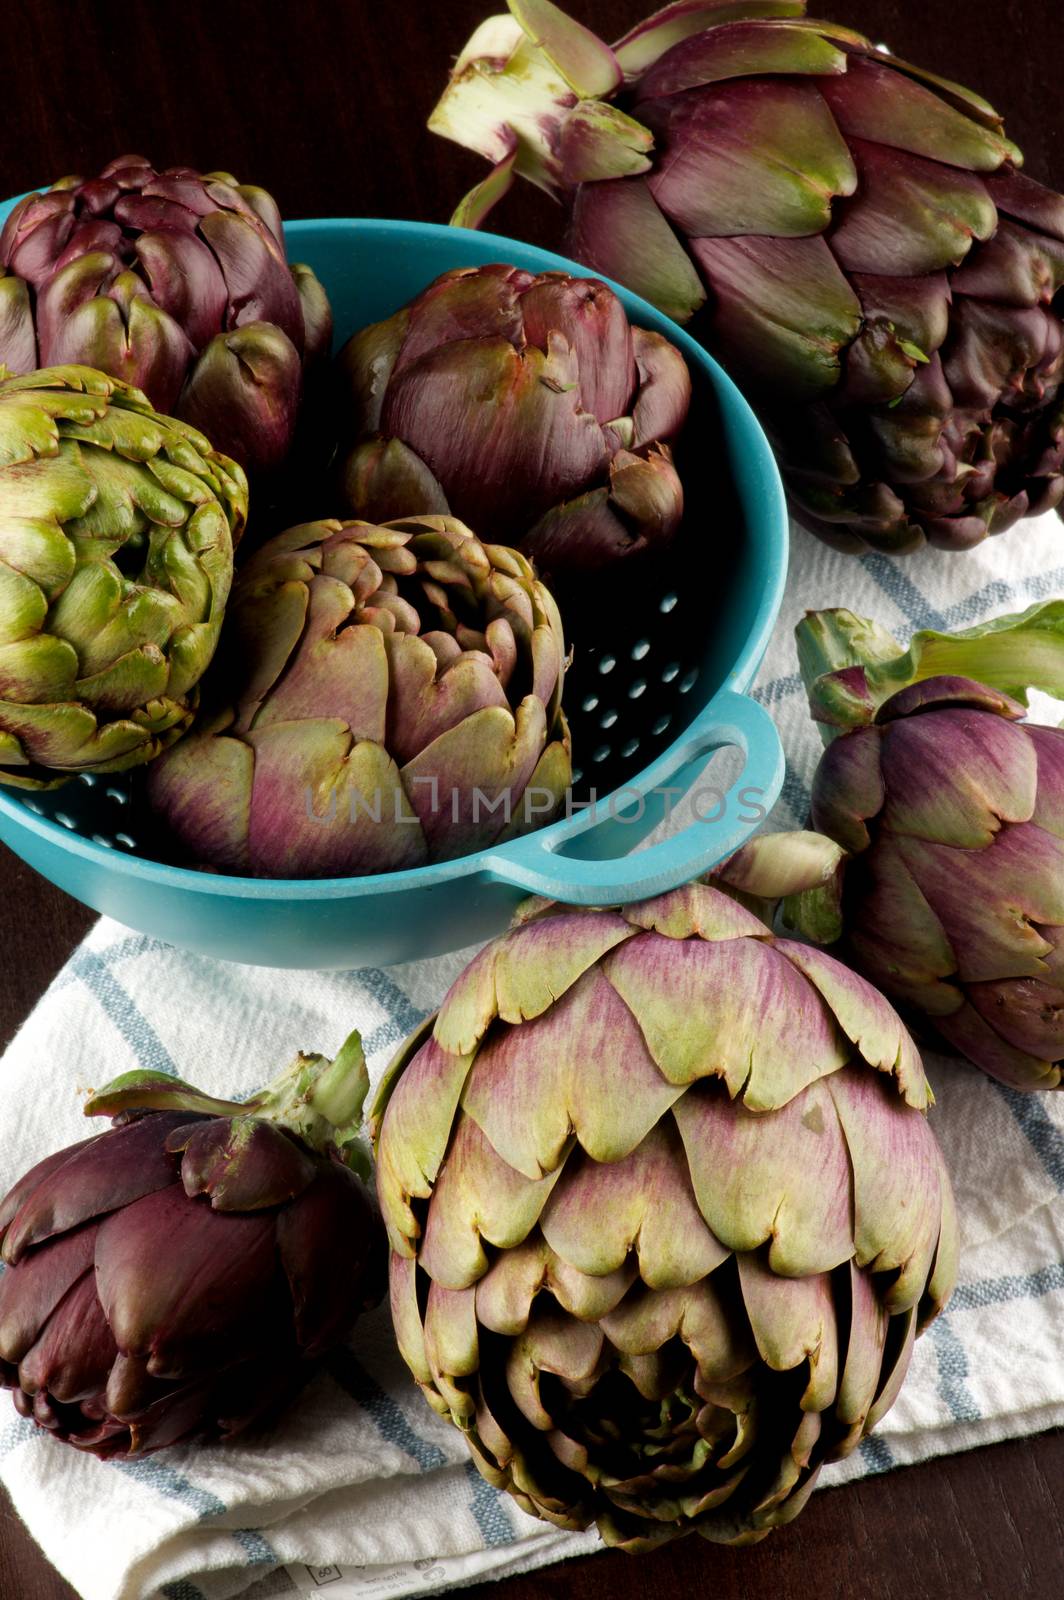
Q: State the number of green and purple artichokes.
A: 8